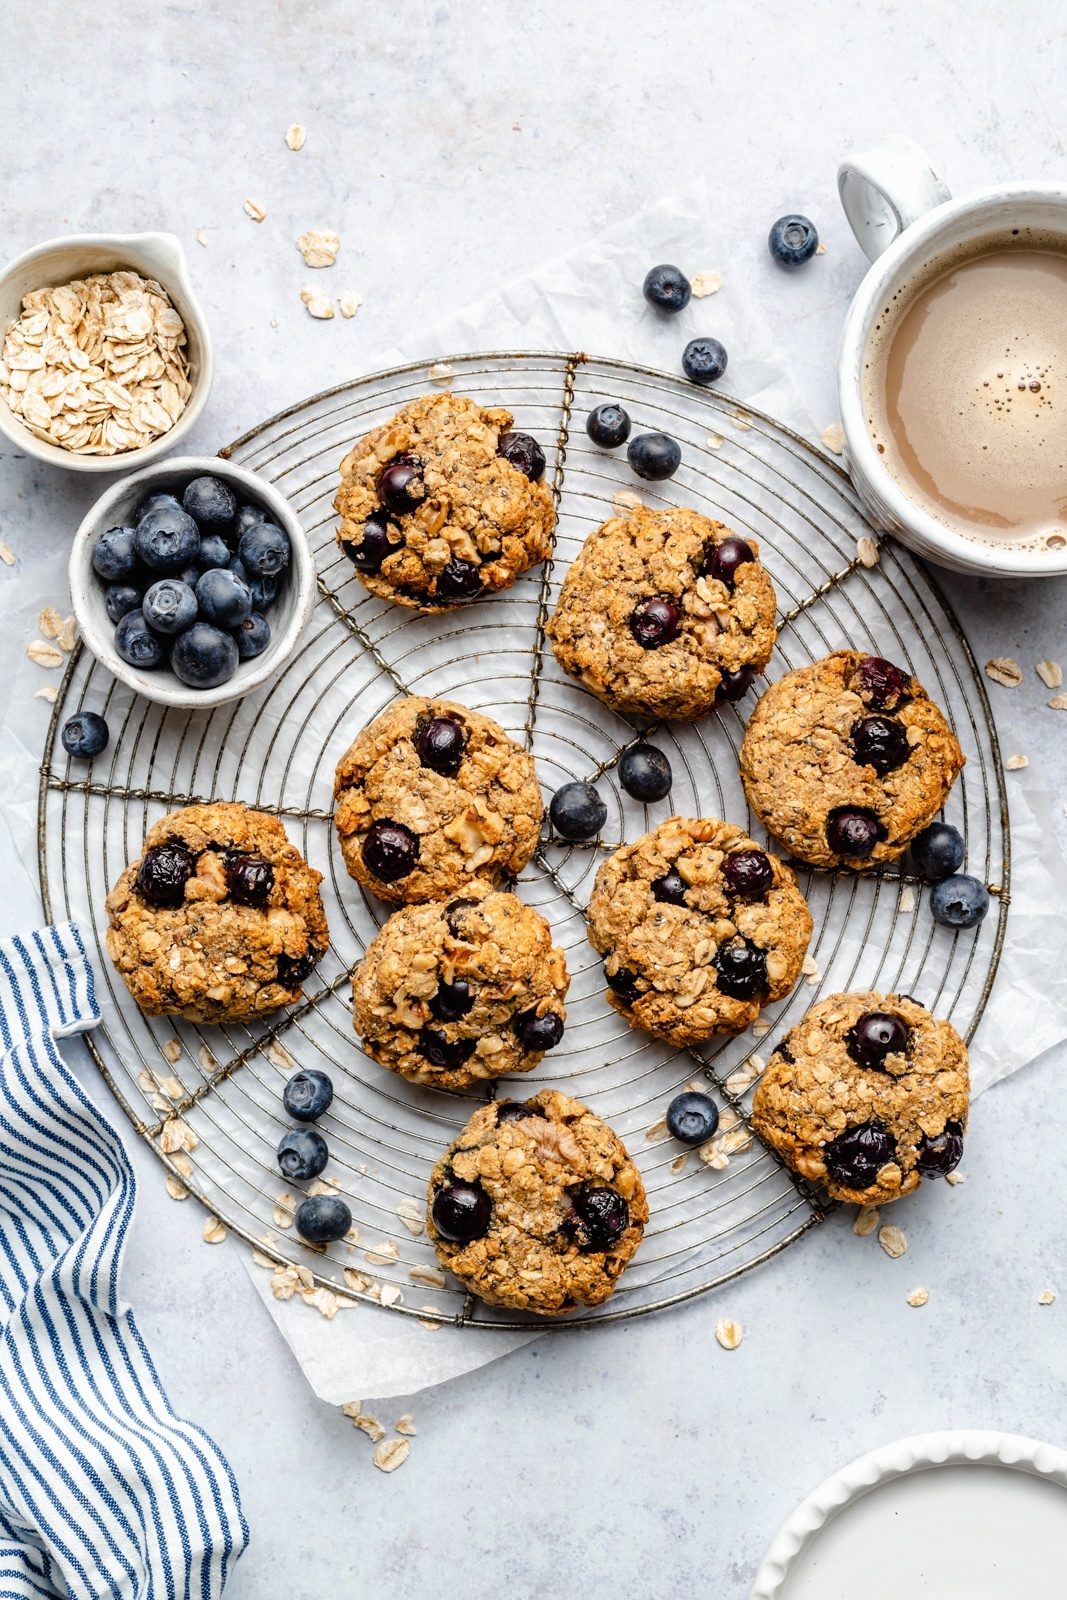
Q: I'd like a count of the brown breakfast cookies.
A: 9